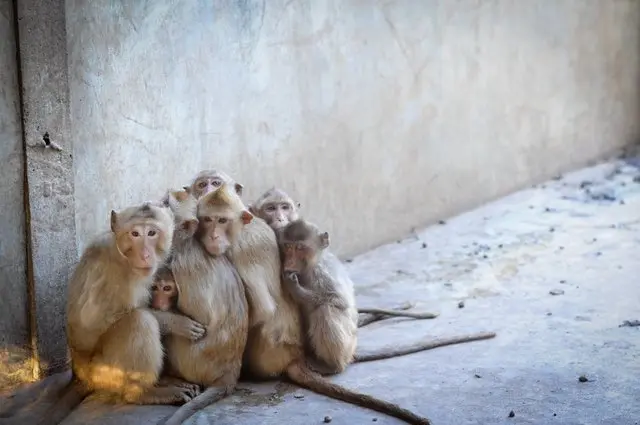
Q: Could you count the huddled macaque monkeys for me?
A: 7